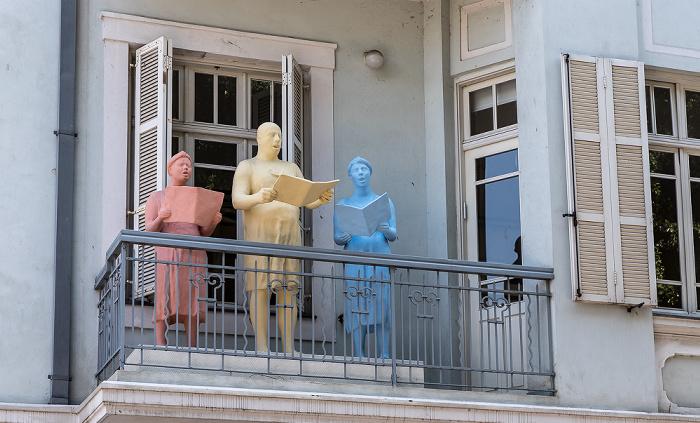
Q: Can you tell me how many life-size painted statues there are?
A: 3